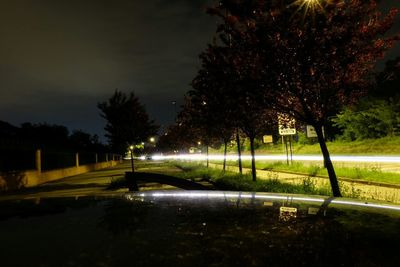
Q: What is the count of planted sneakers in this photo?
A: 0